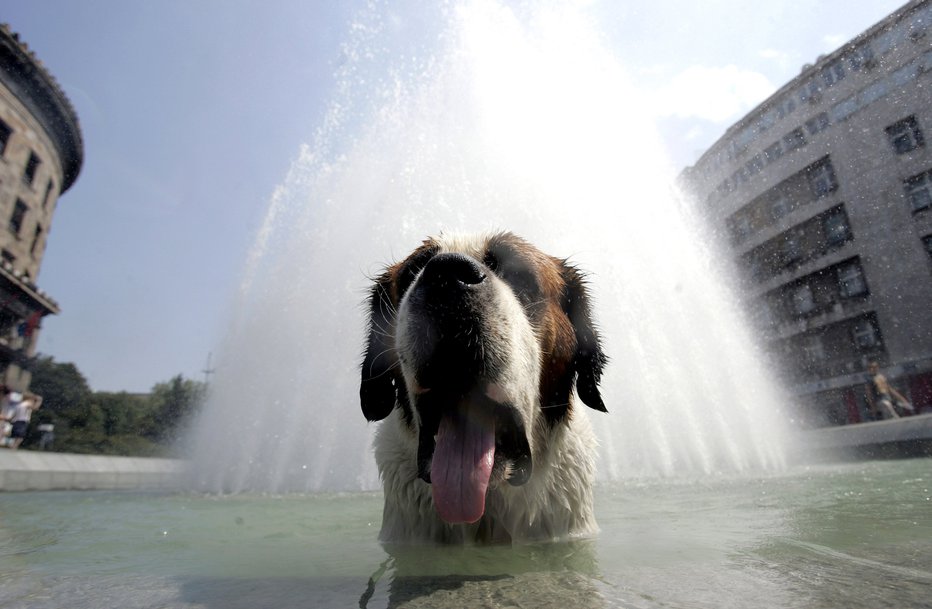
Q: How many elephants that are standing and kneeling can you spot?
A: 0